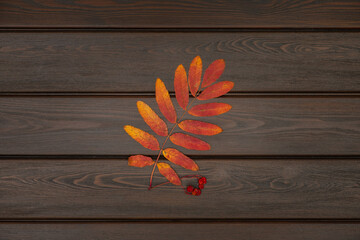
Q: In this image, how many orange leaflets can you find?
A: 13